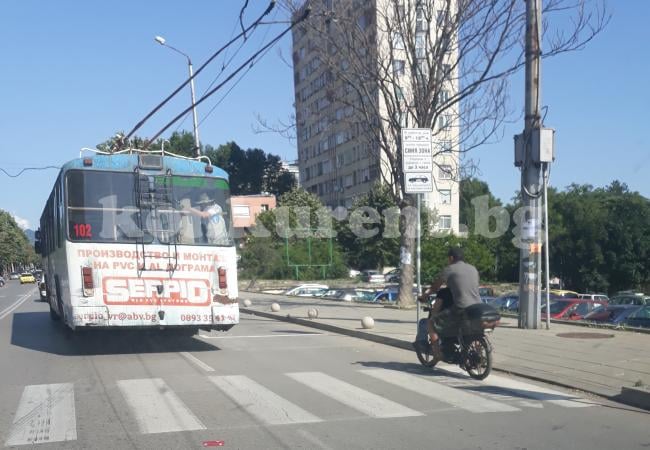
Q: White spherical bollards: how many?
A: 4